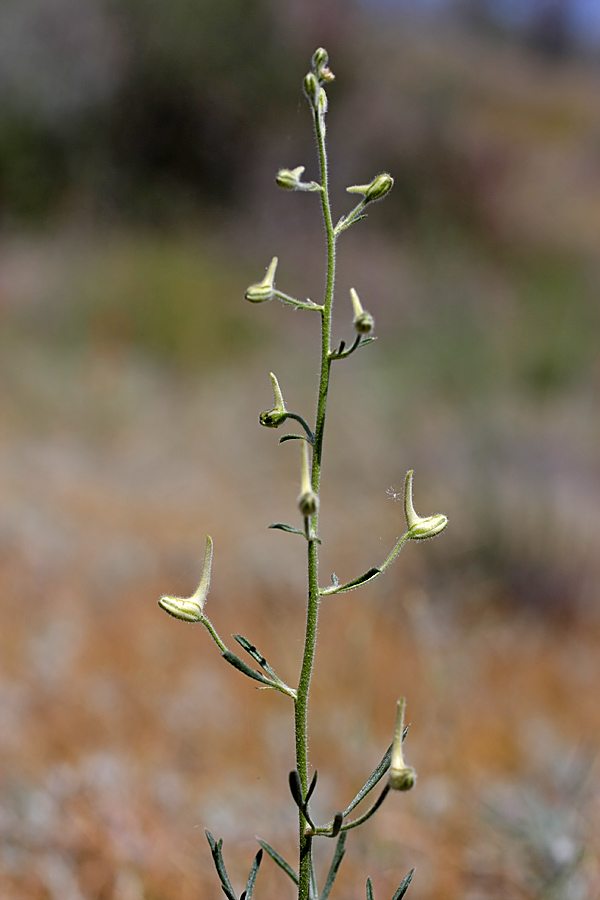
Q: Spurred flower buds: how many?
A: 9